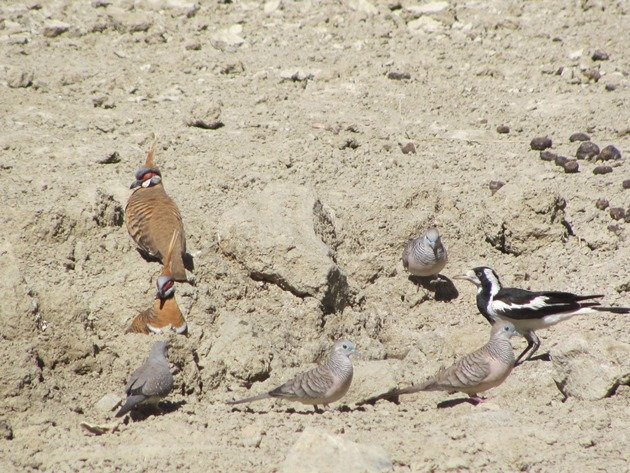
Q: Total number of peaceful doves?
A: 3